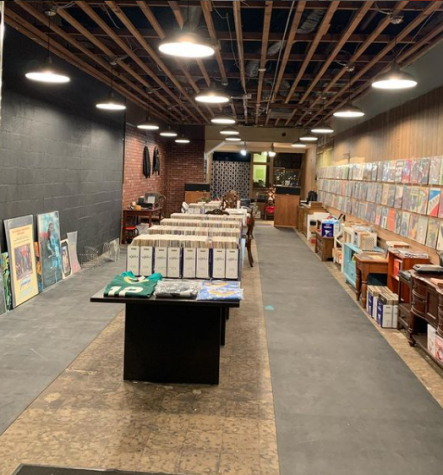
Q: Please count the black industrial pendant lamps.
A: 15